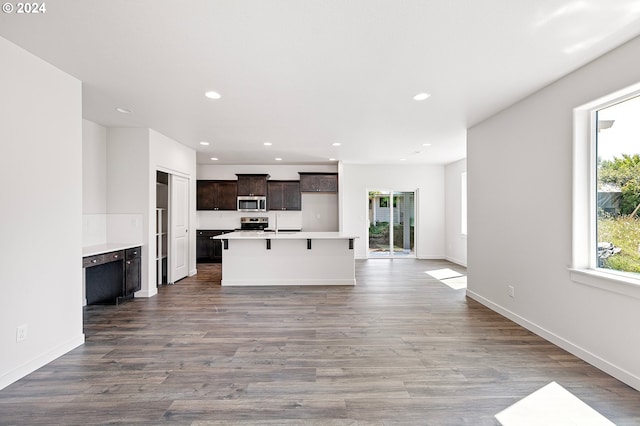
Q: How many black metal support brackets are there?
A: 4